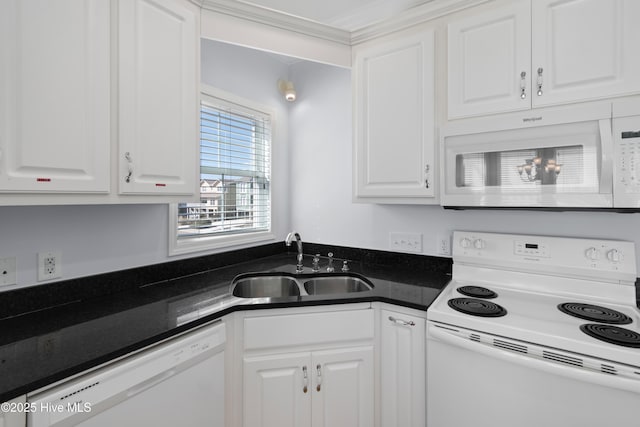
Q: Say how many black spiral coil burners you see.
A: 4